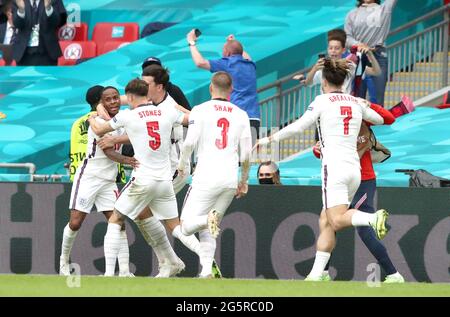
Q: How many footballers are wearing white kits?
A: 5